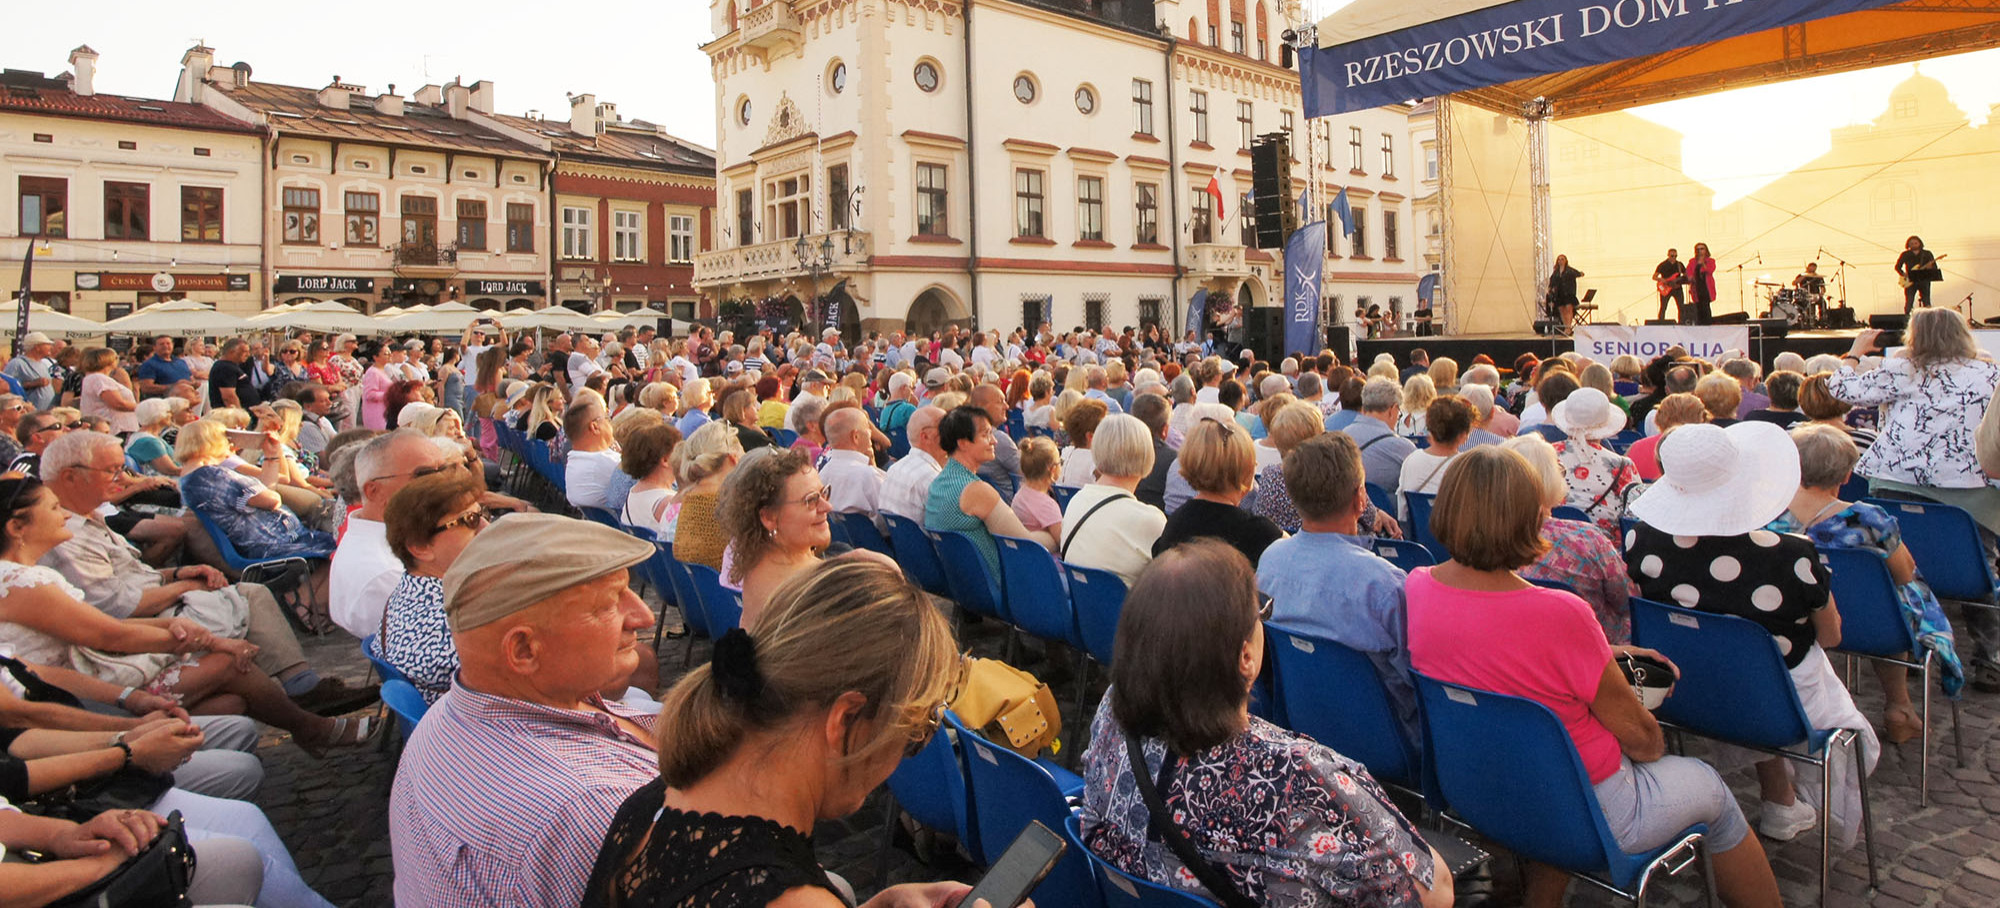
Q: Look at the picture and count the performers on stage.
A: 5